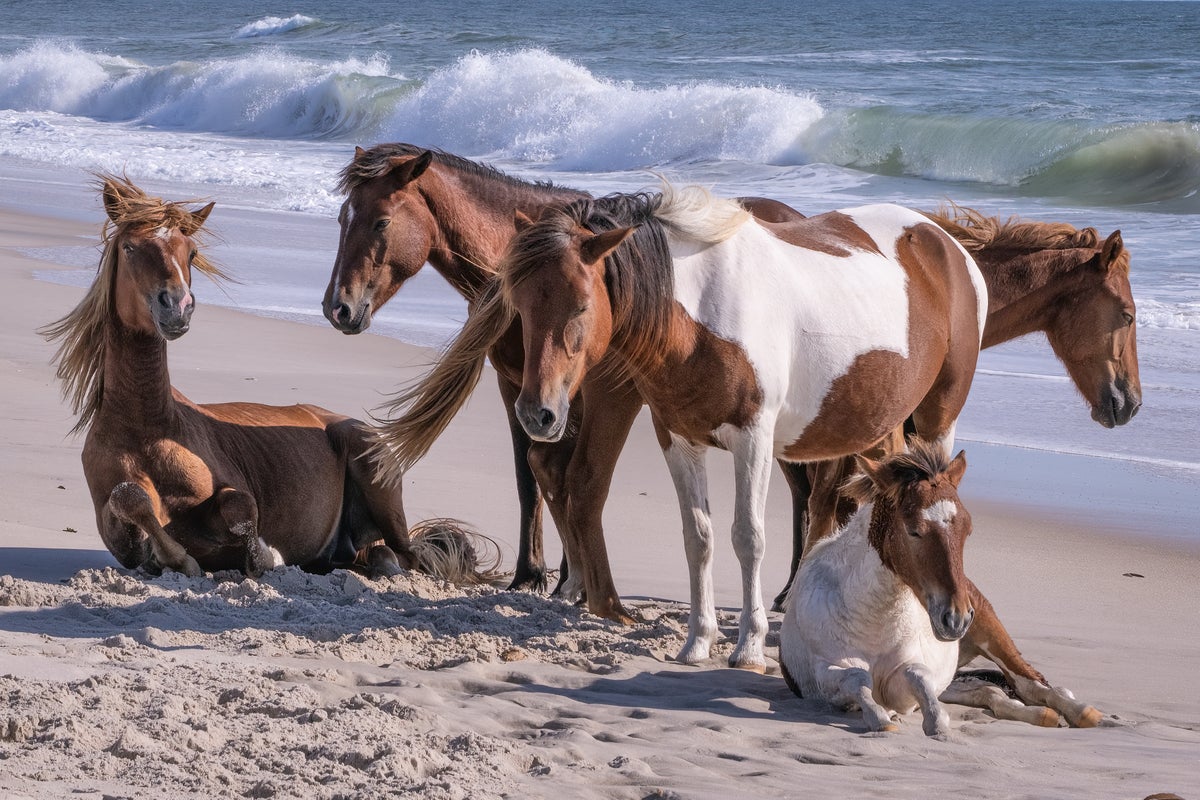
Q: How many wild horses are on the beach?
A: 5